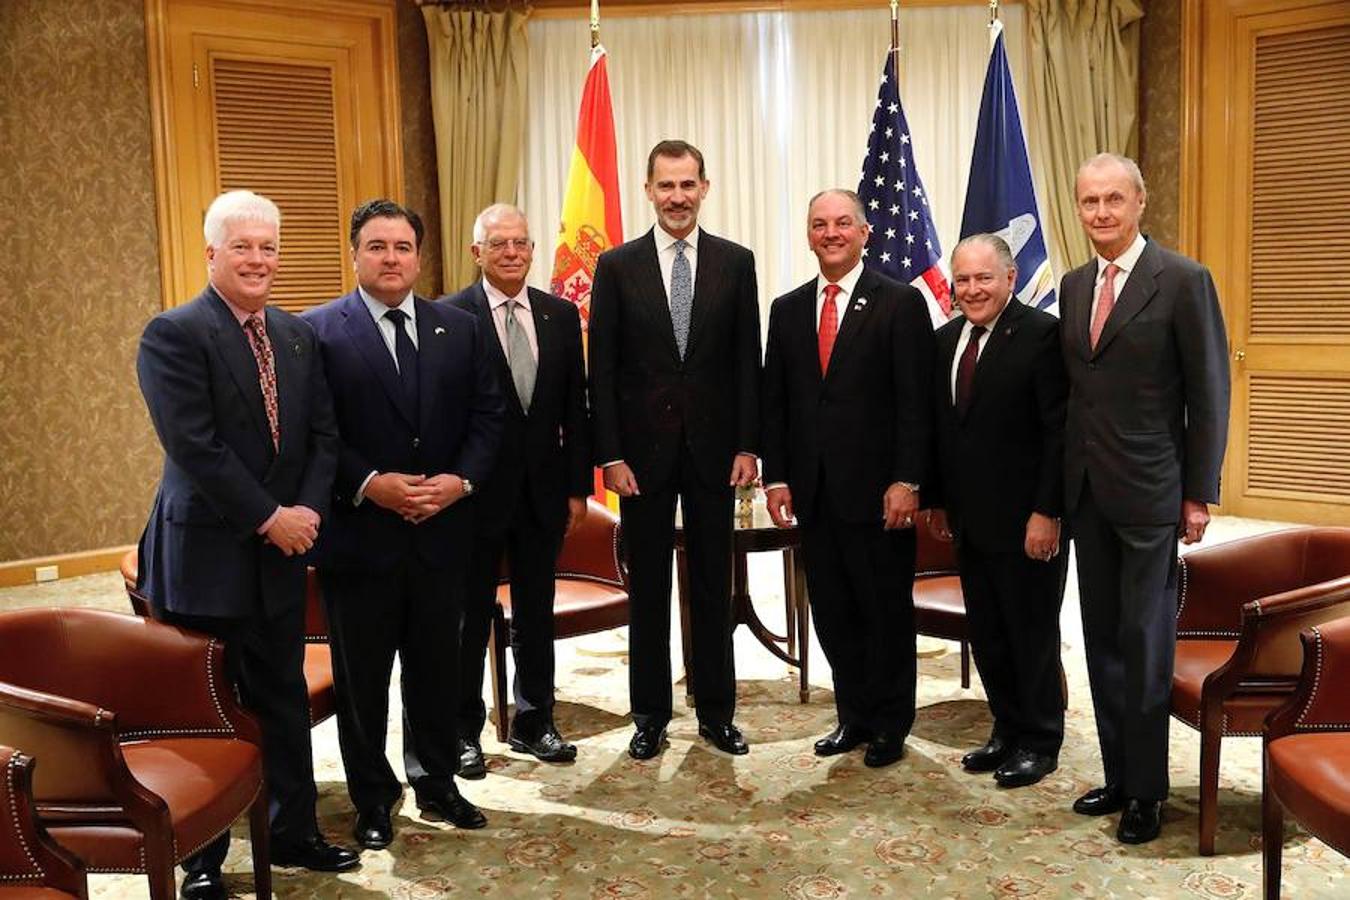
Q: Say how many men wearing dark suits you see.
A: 7